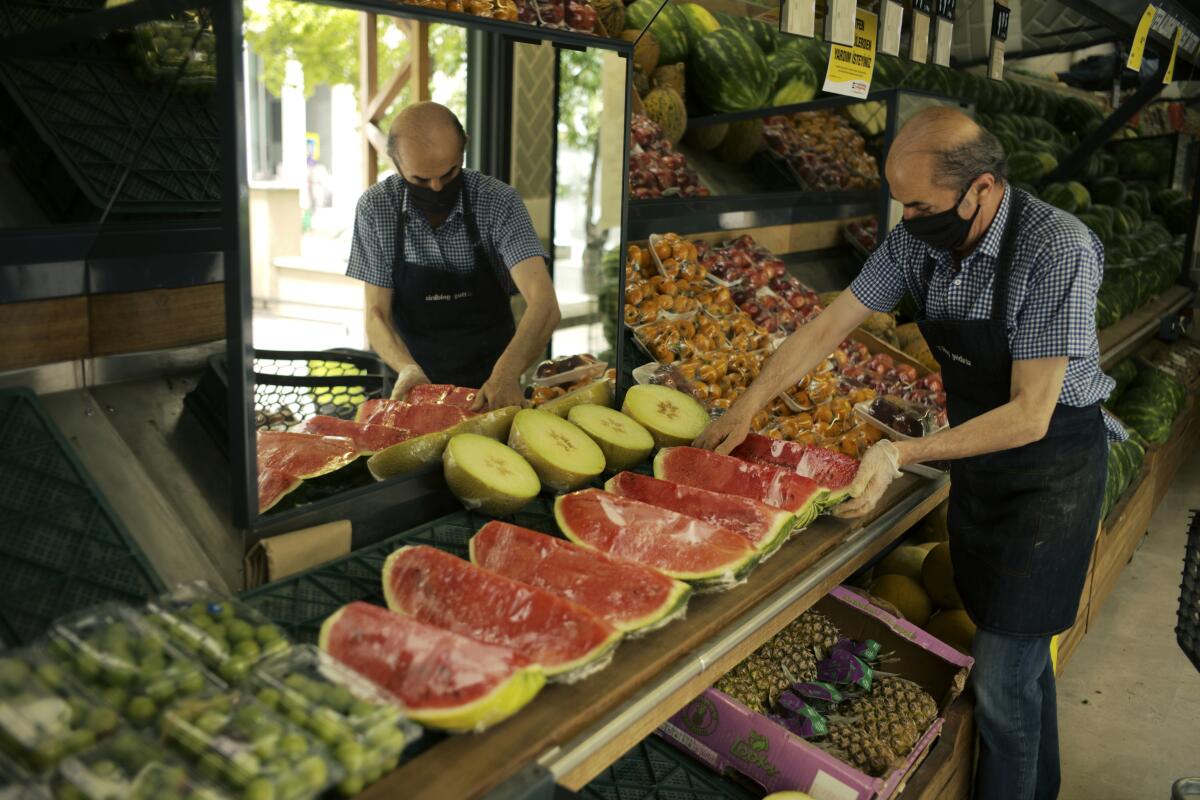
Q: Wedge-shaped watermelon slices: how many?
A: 7